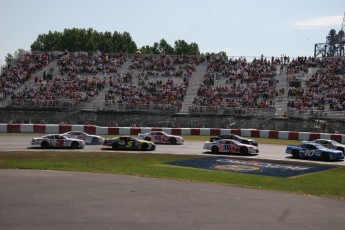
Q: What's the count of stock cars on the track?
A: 8